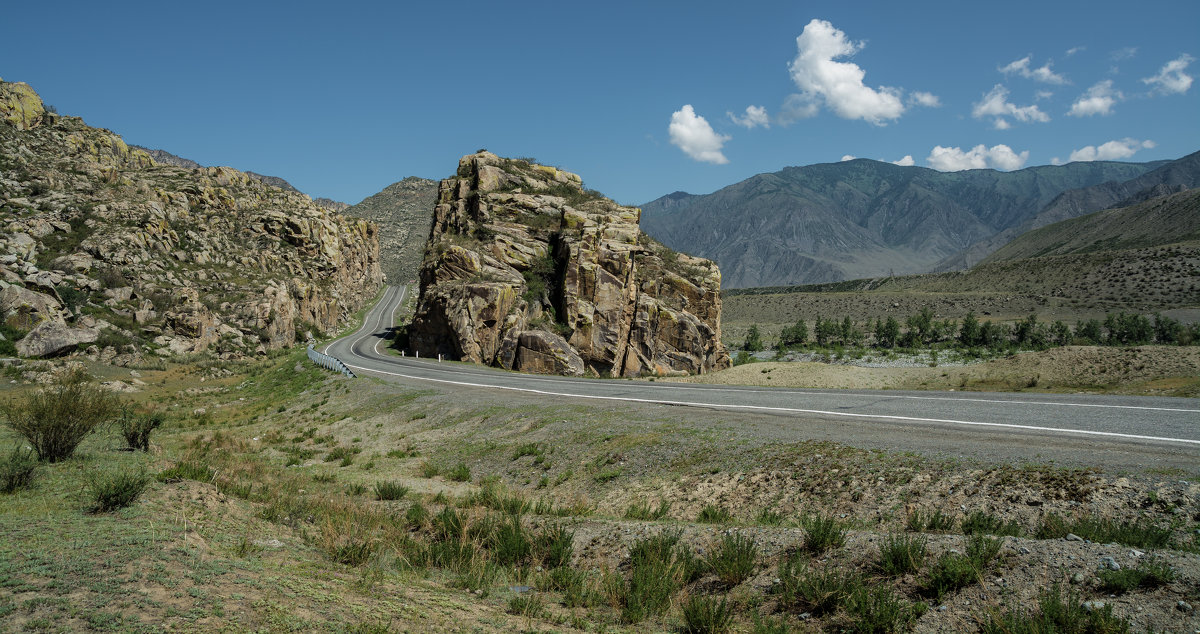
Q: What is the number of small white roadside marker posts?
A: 3